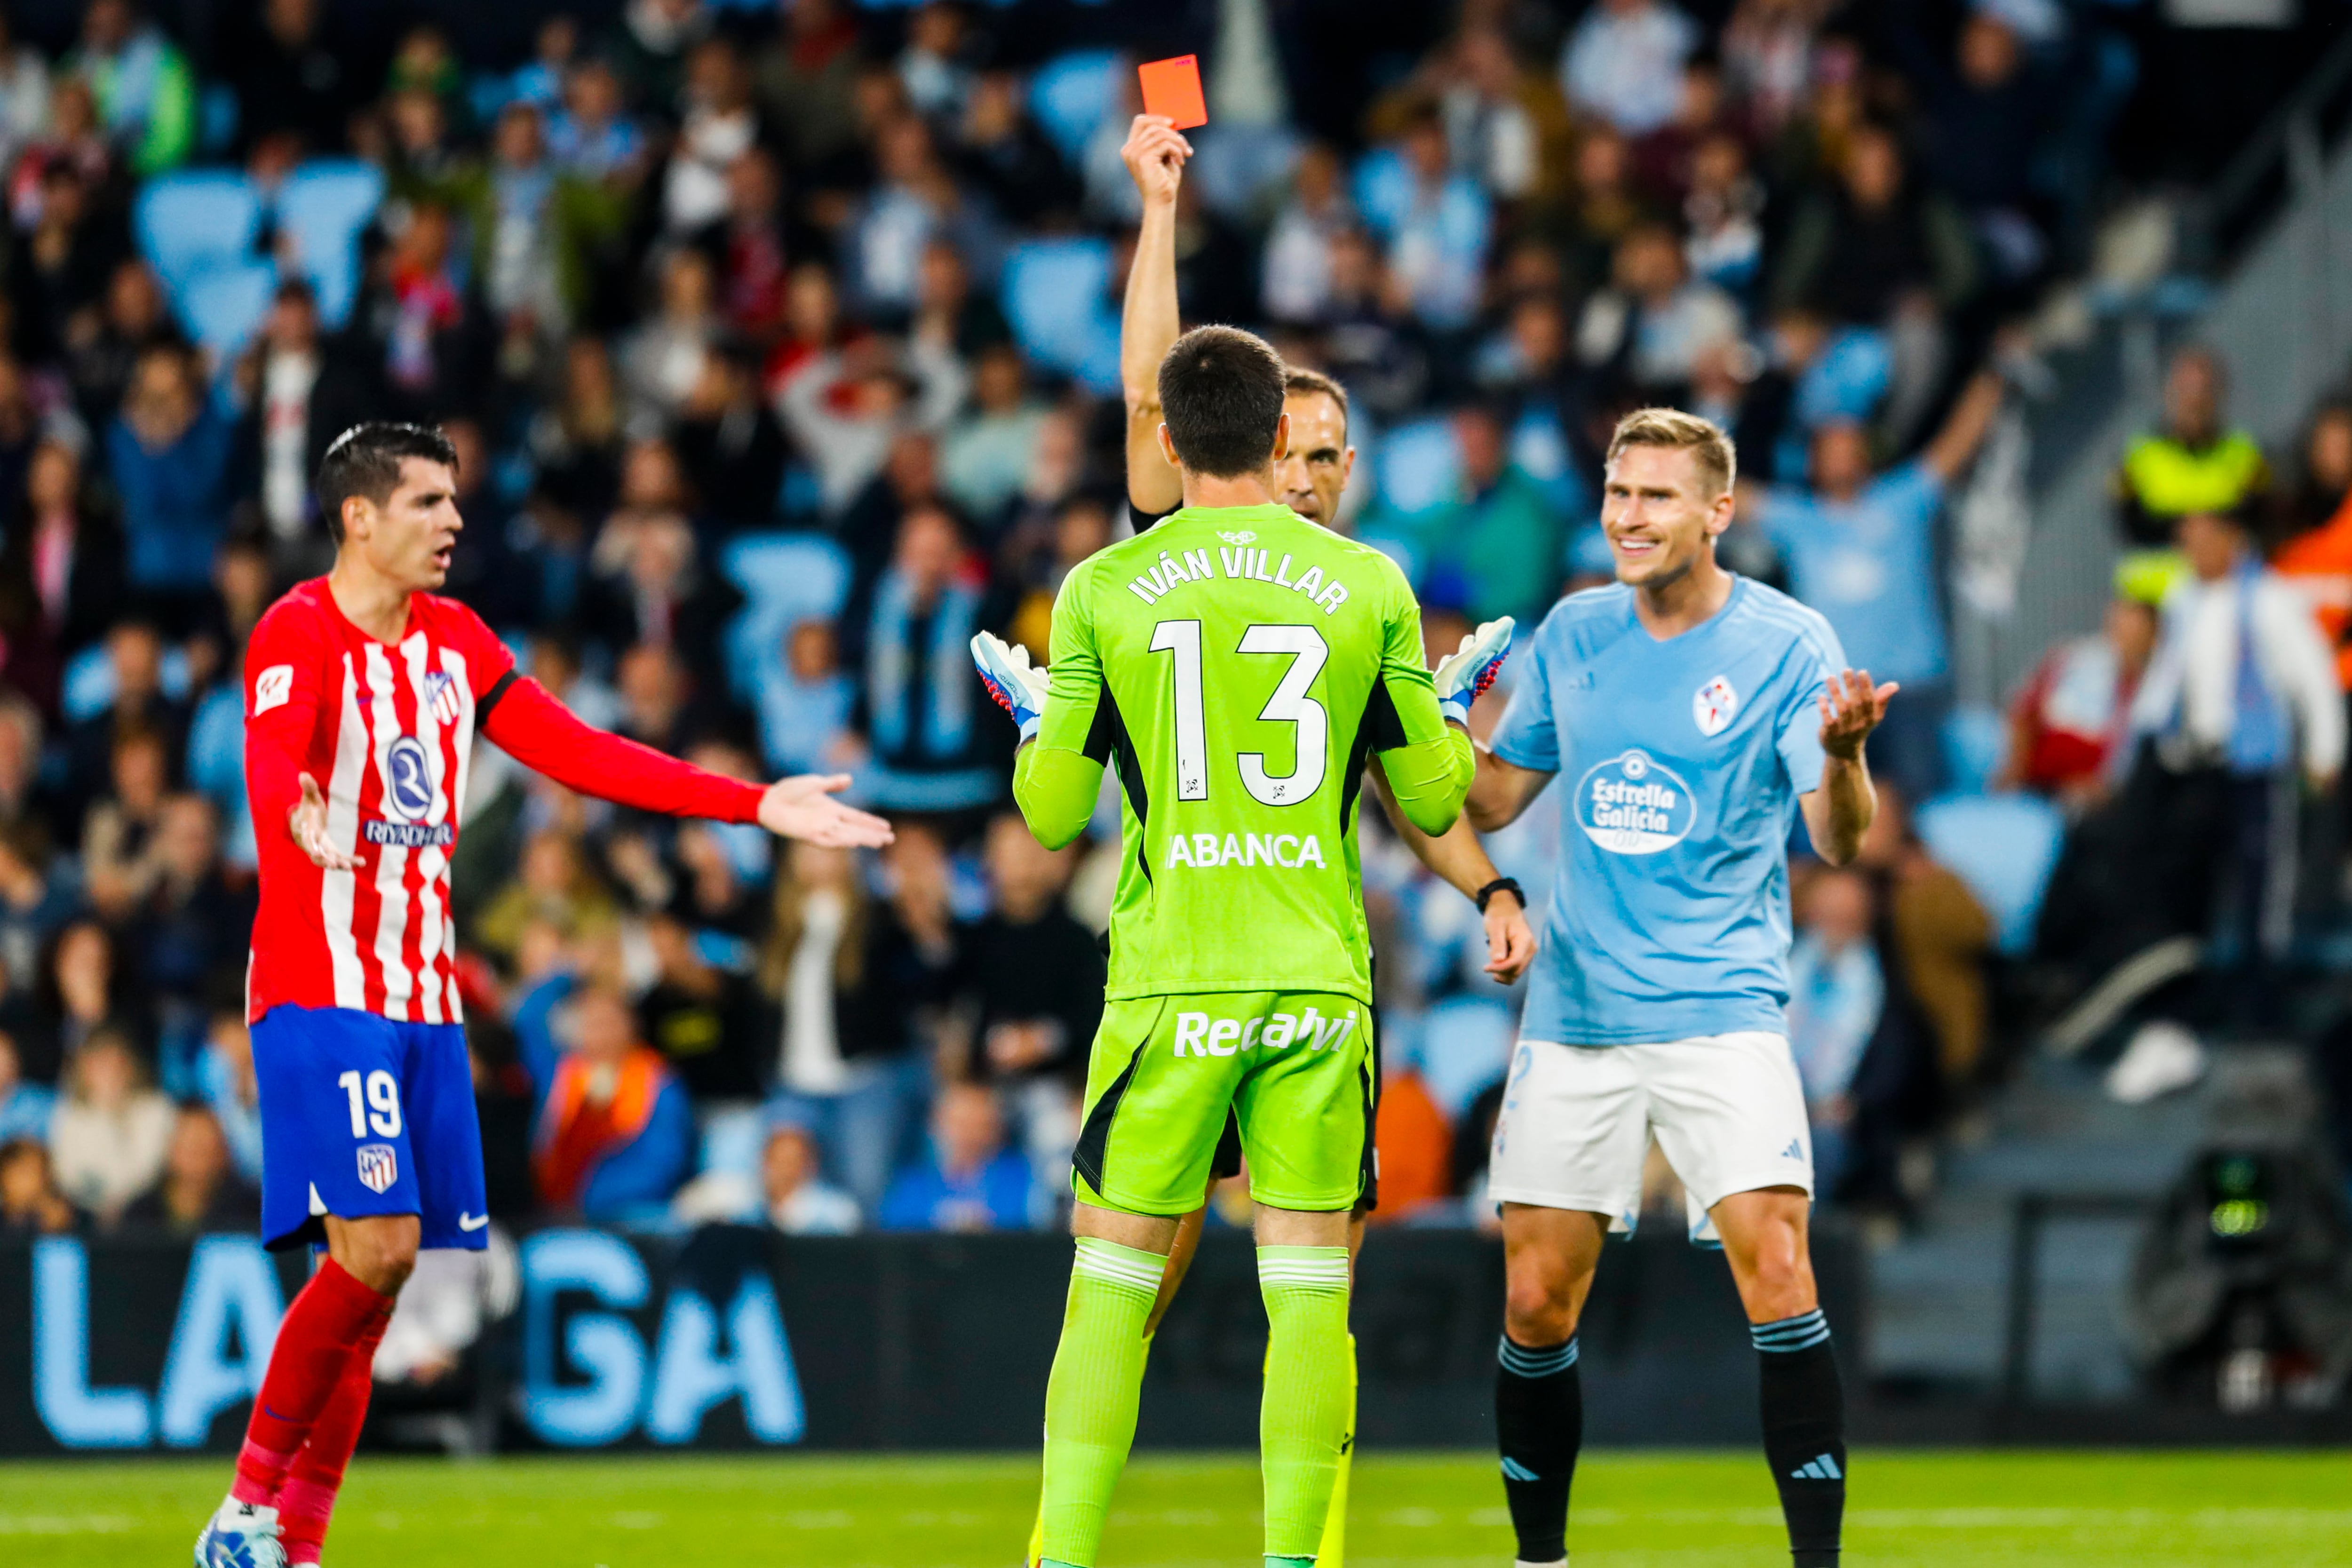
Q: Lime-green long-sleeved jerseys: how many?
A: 1